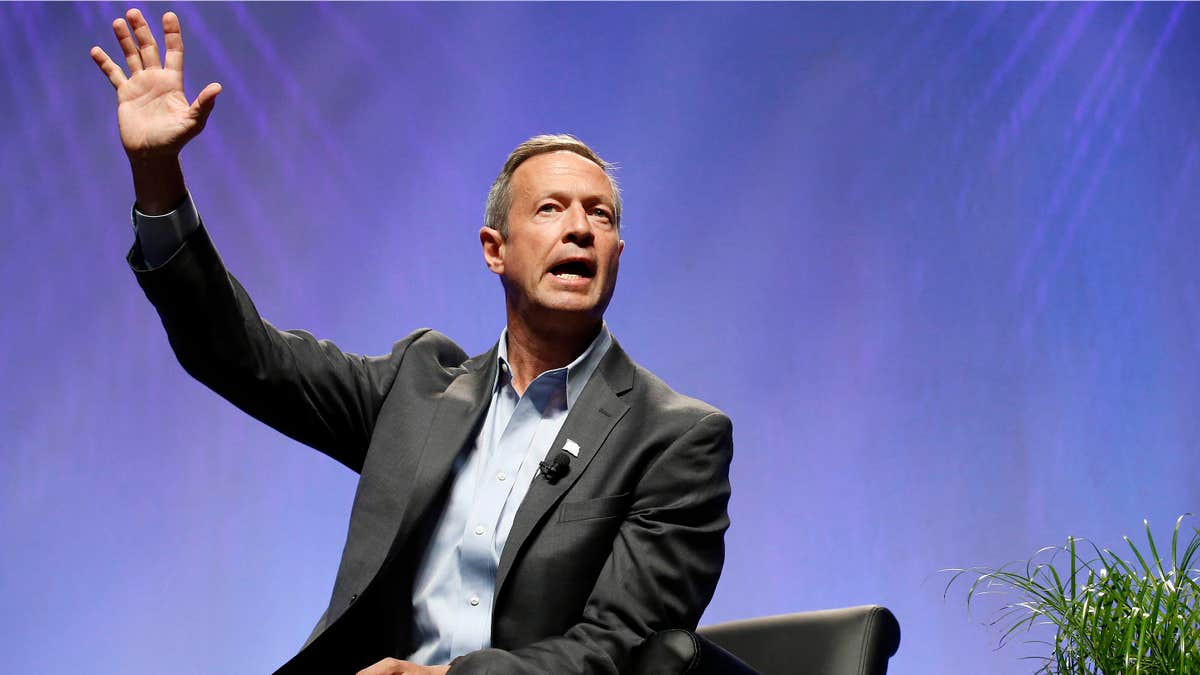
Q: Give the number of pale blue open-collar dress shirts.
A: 1